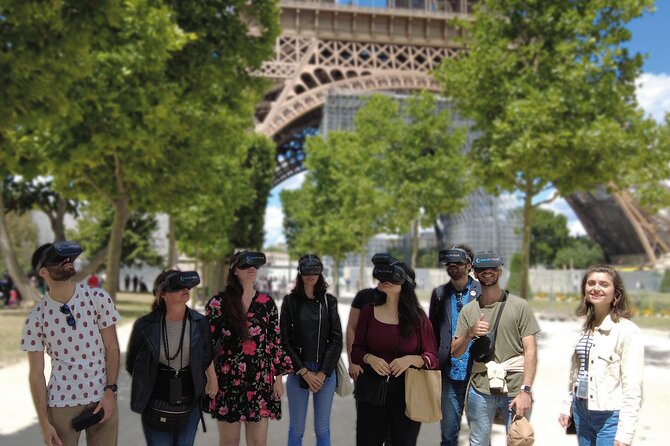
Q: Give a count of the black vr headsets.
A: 8